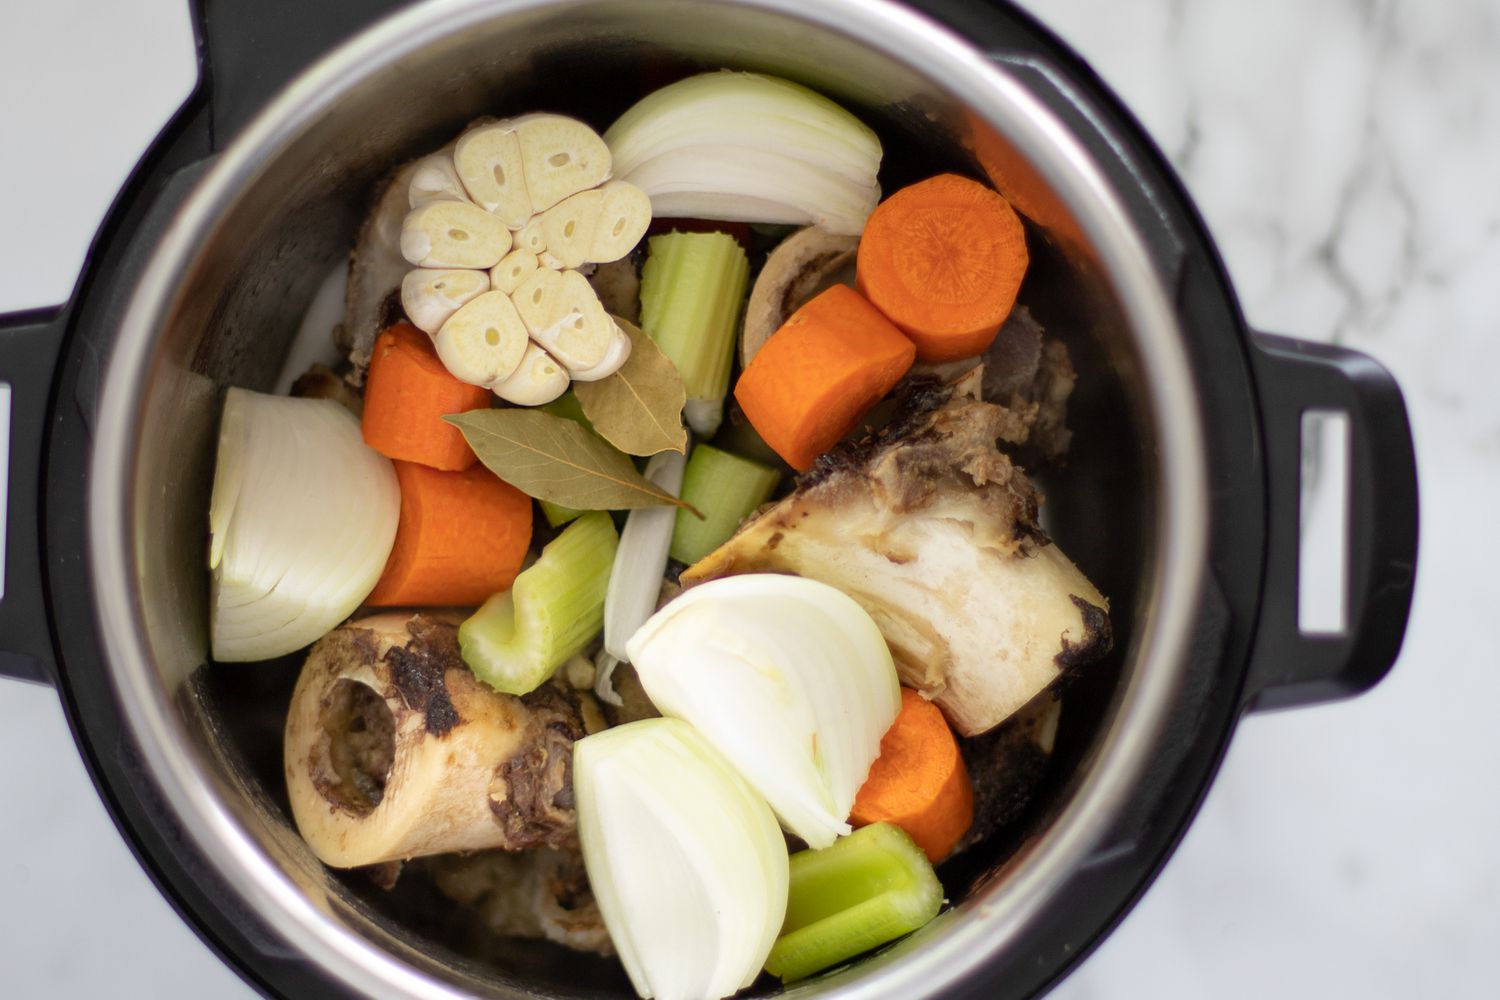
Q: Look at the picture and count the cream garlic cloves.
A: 13